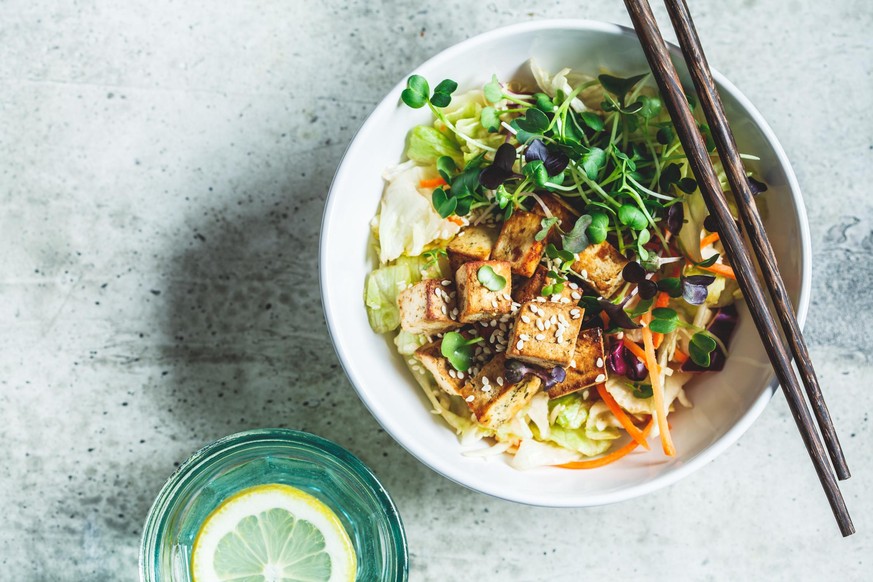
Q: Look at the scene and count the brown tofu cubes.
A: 11